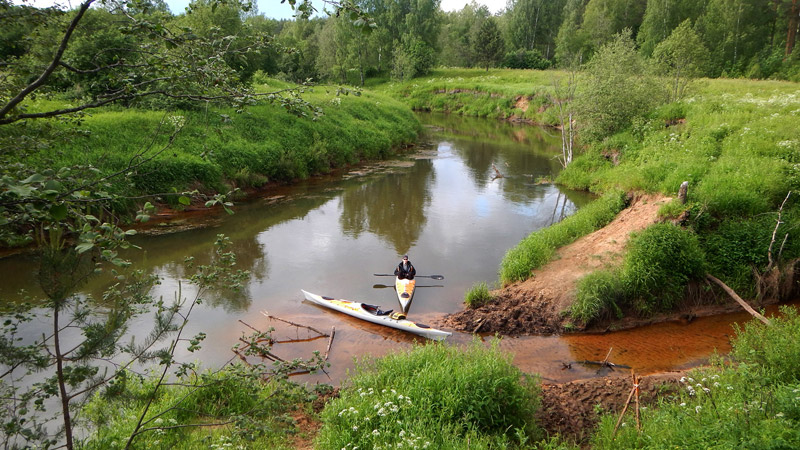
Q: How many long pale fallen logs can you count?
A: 1